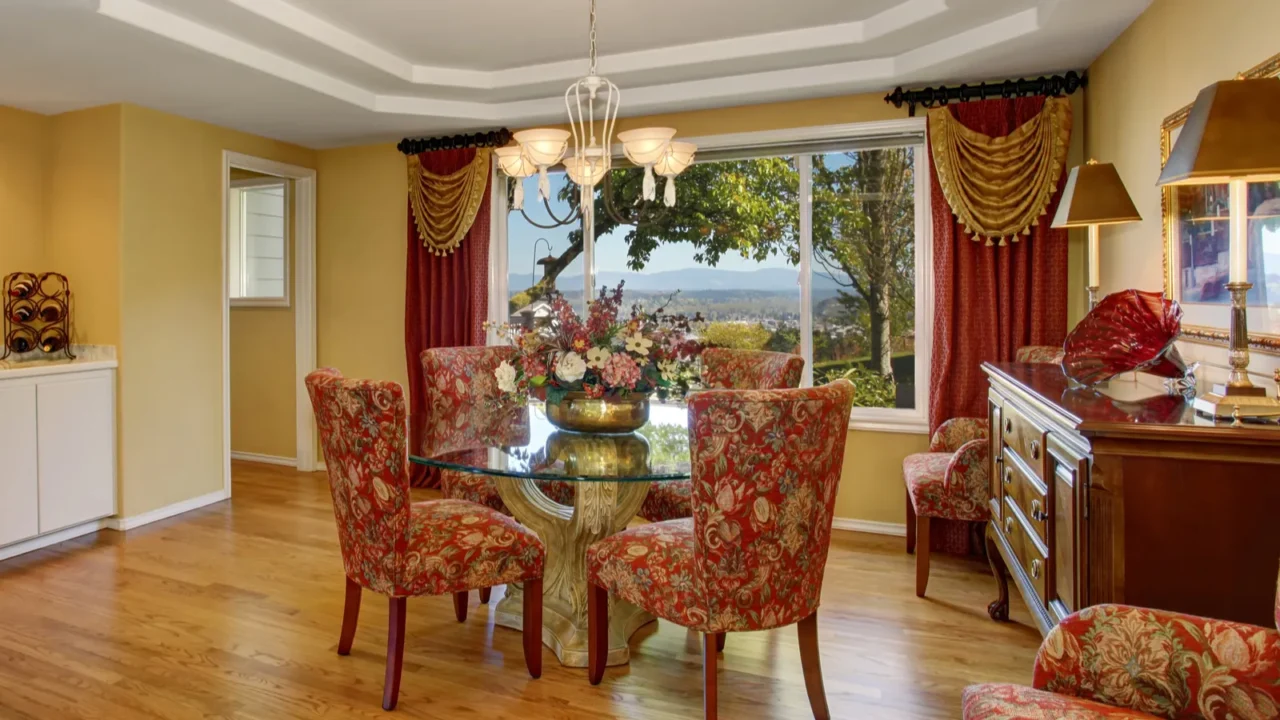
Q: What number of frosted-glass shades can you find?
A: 5